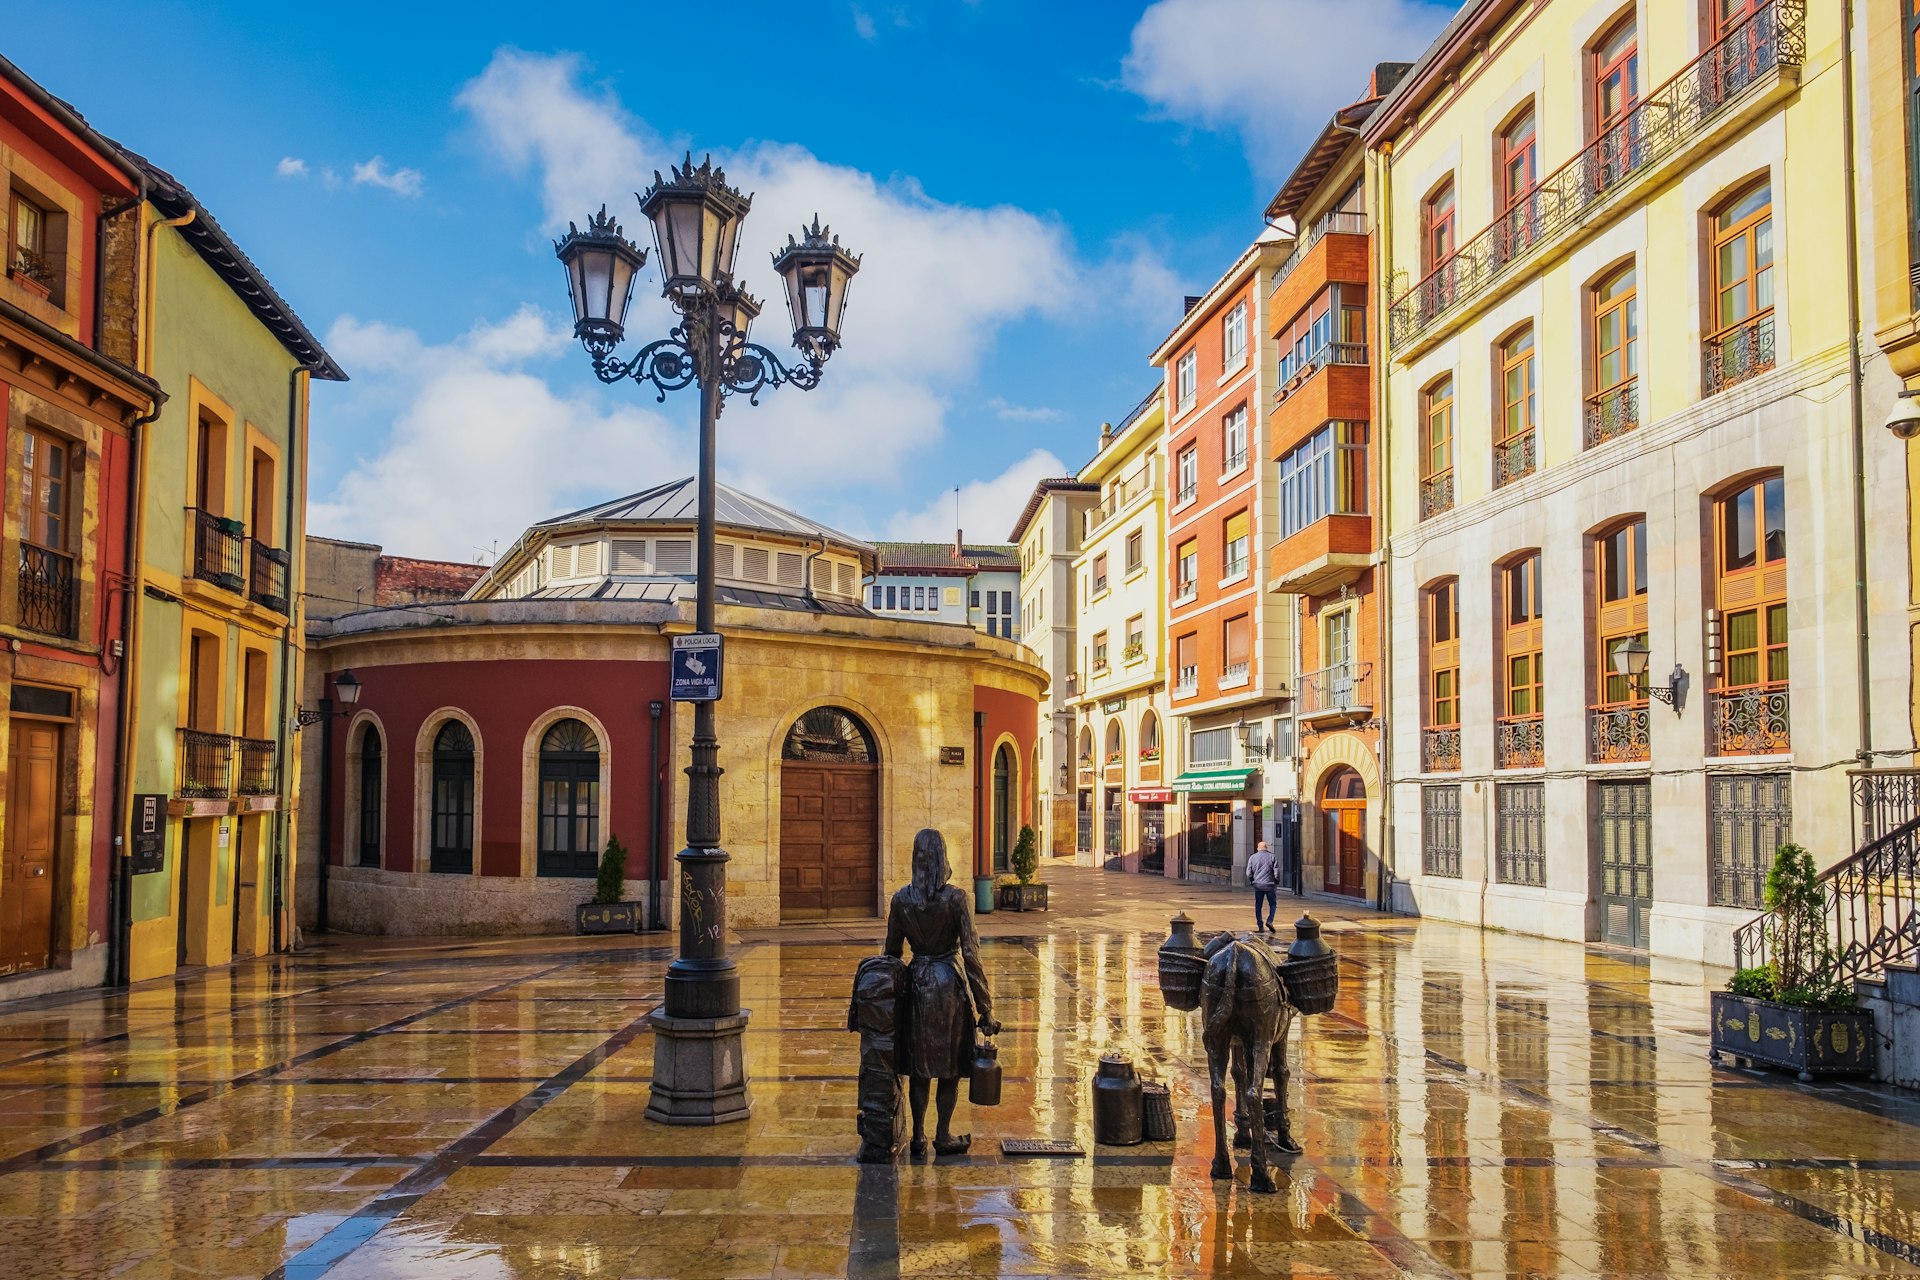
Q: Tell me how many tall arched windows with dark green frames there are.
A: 4